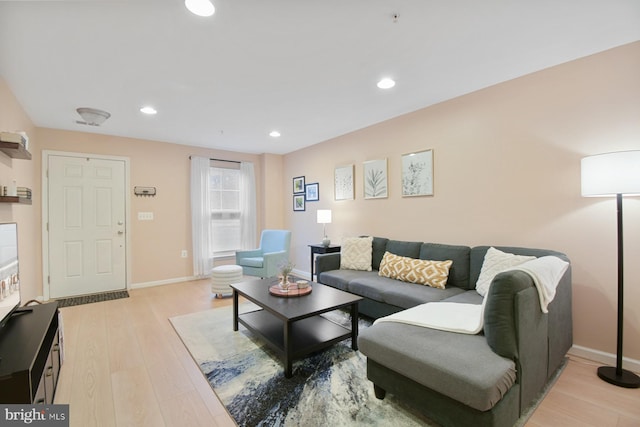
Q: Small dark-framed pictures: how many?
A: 3